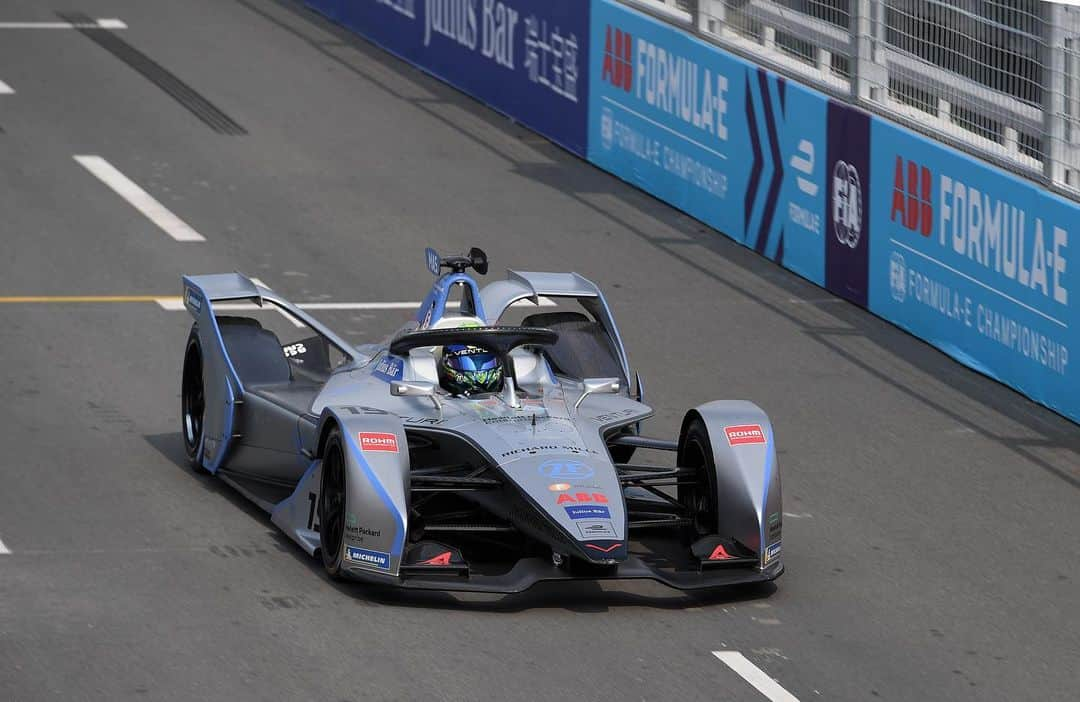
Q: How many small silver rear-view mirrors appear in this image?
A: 2